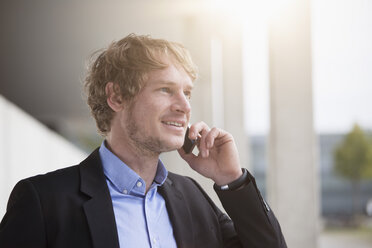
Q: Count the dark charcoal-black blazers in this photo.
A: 1